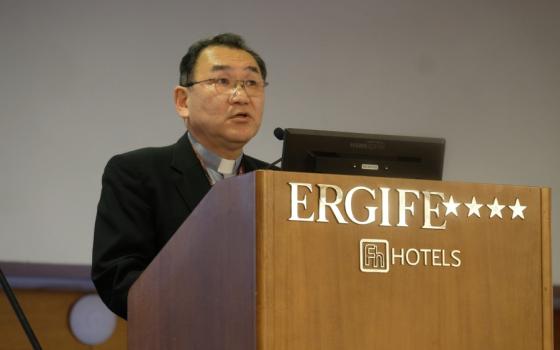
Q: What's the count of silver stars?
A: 4